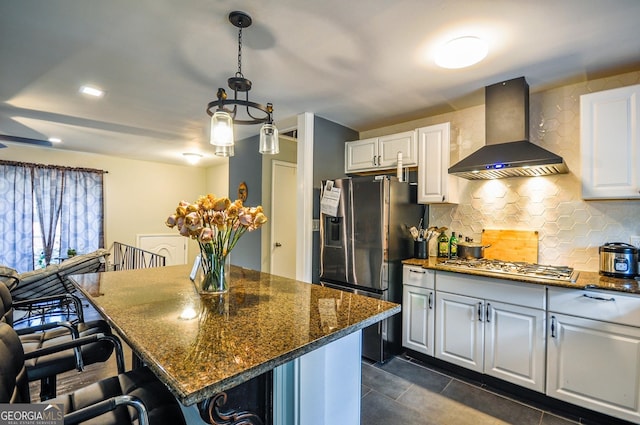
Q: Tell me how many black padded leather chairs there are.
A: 2